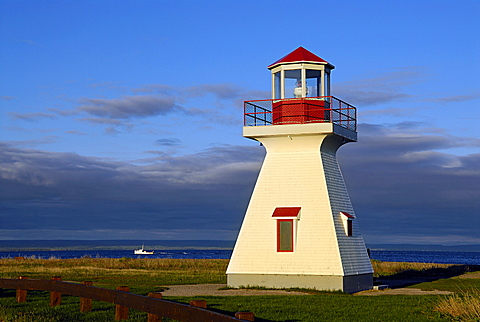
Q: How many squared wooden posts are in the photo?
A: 7